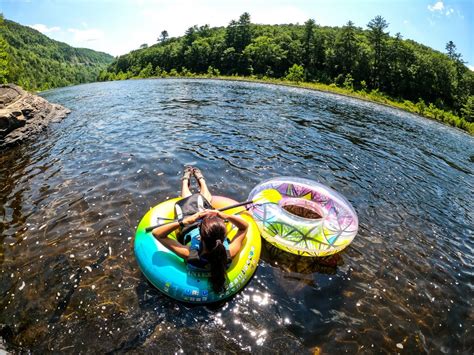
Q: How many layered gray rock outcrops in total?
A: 1